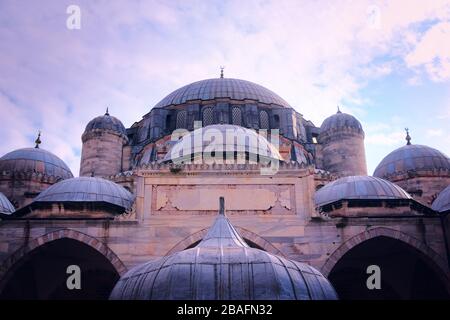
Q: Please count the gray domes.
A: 11